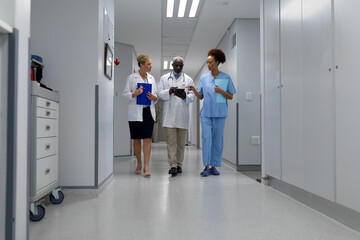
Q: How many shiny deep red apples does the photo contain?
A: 0